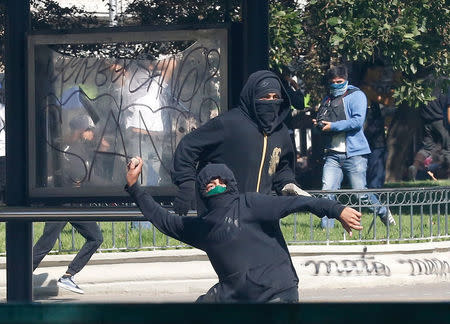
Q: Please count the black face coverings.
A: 1